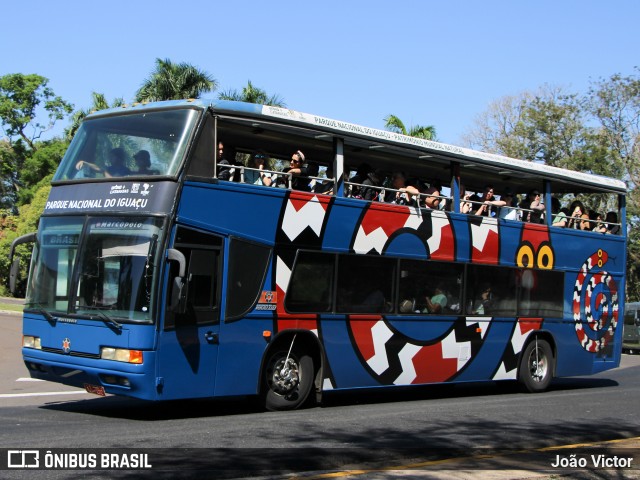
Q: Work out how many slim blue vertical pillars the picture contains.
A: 4